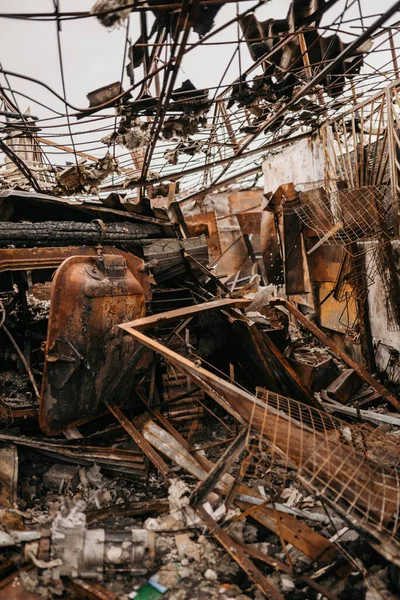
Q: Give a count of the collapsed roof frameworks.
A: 1